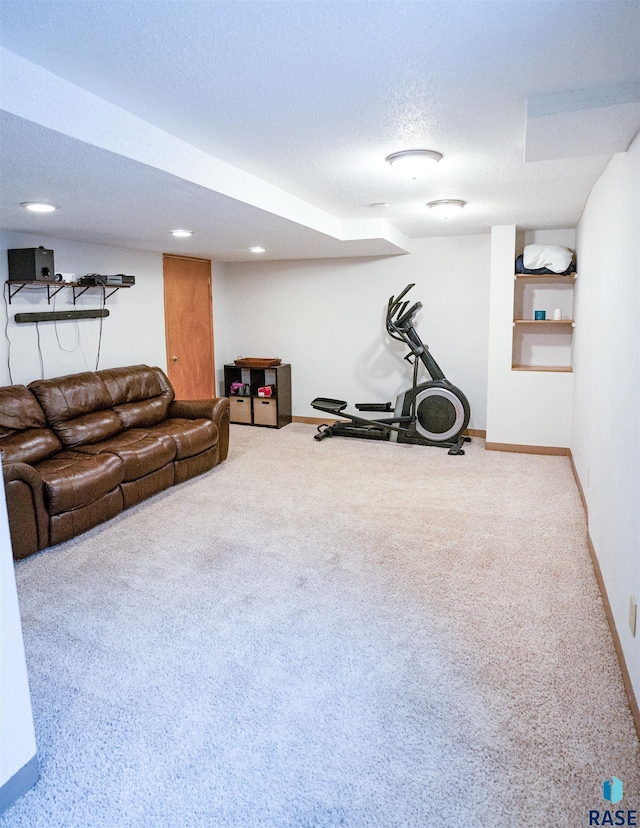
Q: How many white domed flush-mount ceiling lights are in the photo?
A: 2